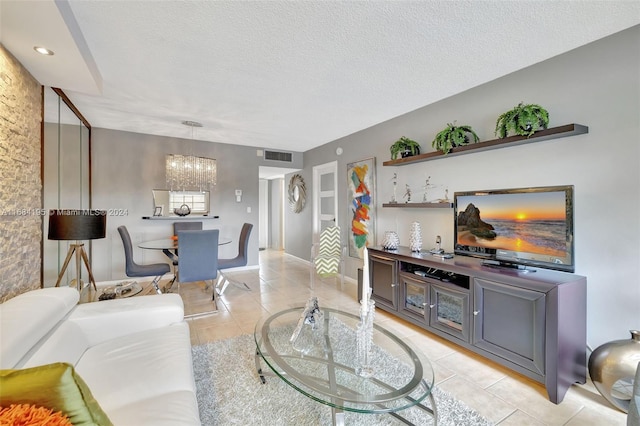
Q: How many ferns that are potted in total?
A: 3